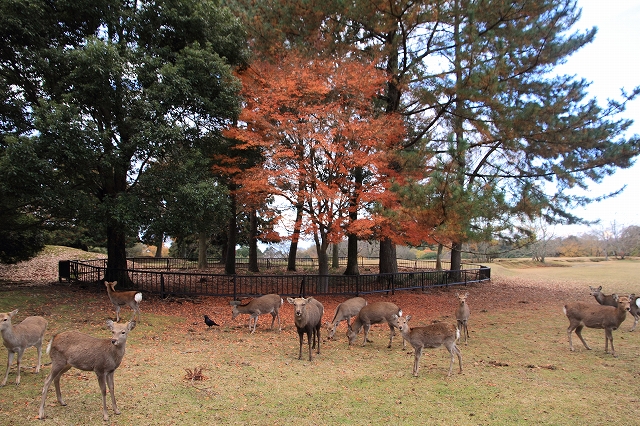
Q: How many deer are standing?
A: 11